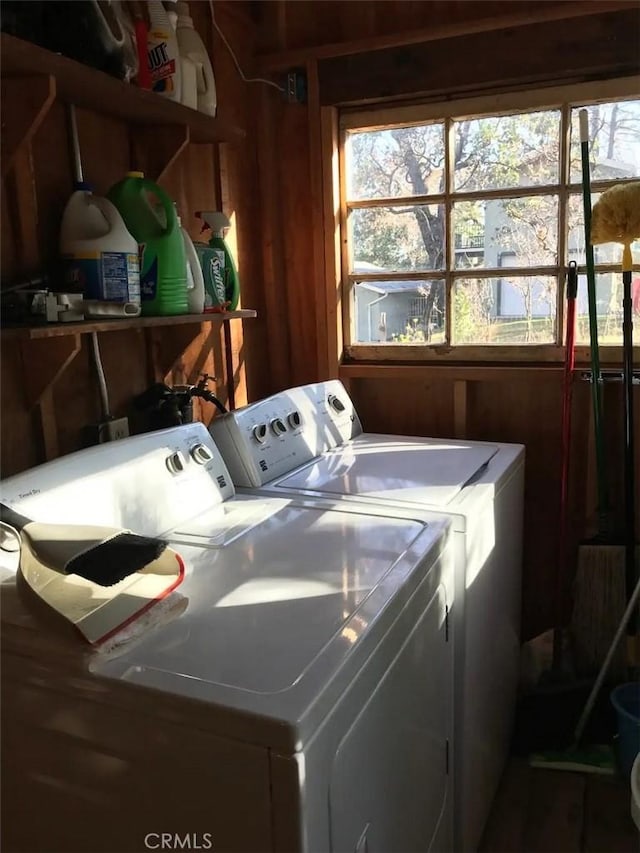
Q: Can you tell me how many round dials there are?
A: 6